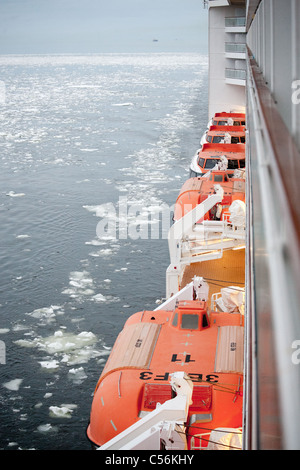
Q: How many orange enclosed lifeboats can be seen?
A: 5